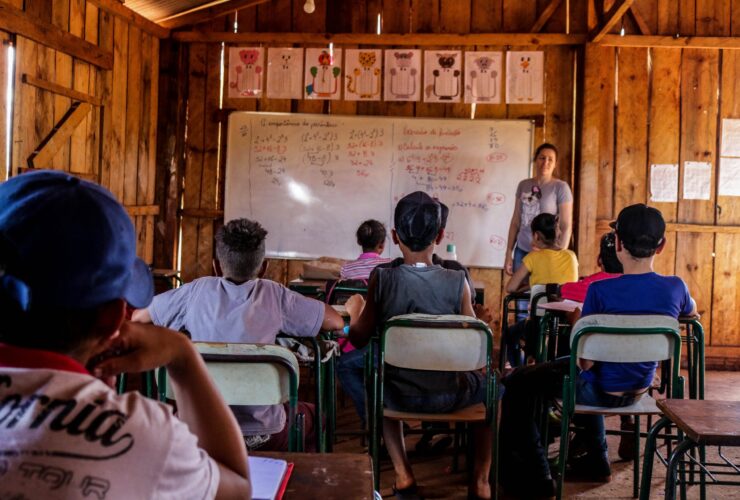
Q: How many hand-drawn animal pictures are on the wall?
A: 8